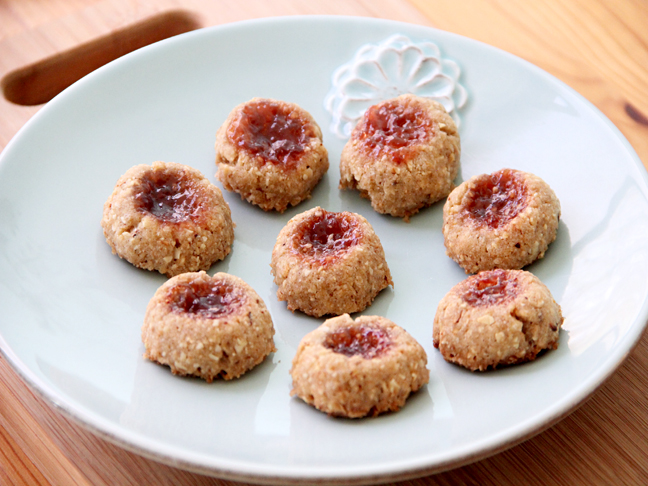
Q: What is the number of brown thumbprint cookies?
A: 8